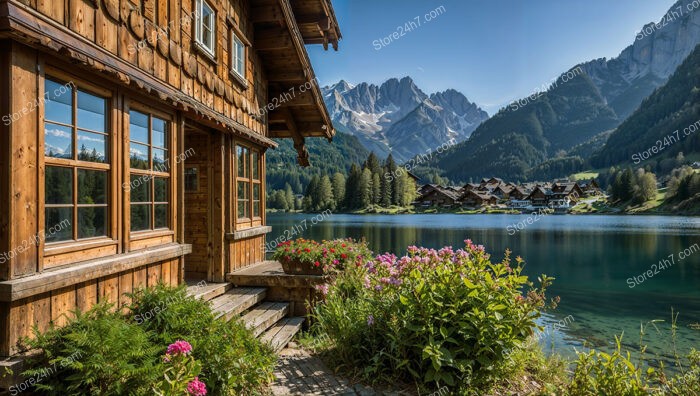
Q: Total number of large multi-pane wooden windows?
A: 3